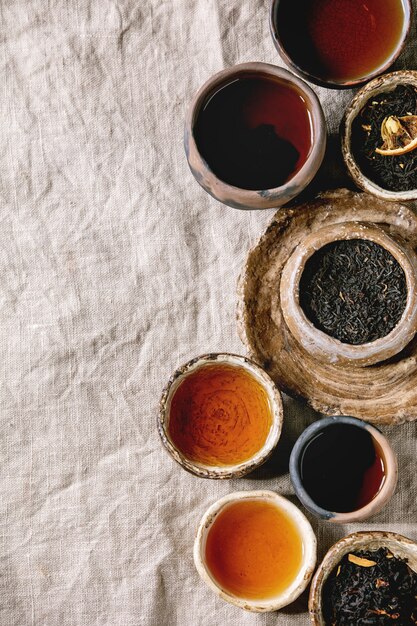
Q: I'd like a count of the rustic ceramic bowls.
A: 8